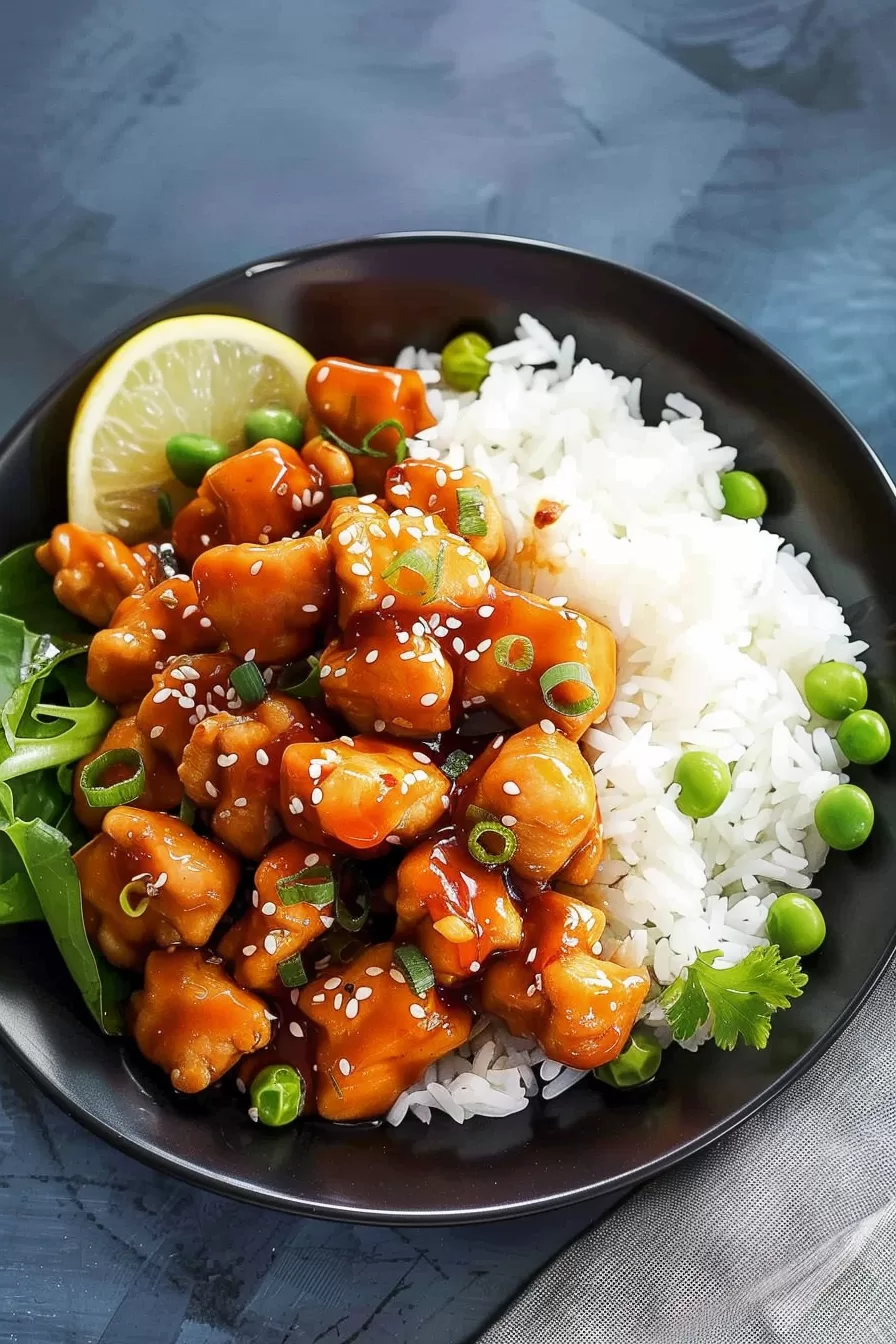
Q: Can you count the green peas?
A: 11